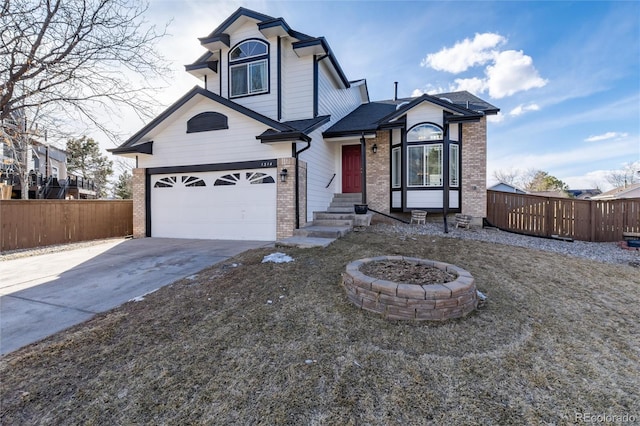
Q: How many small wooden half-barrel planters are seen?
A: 2